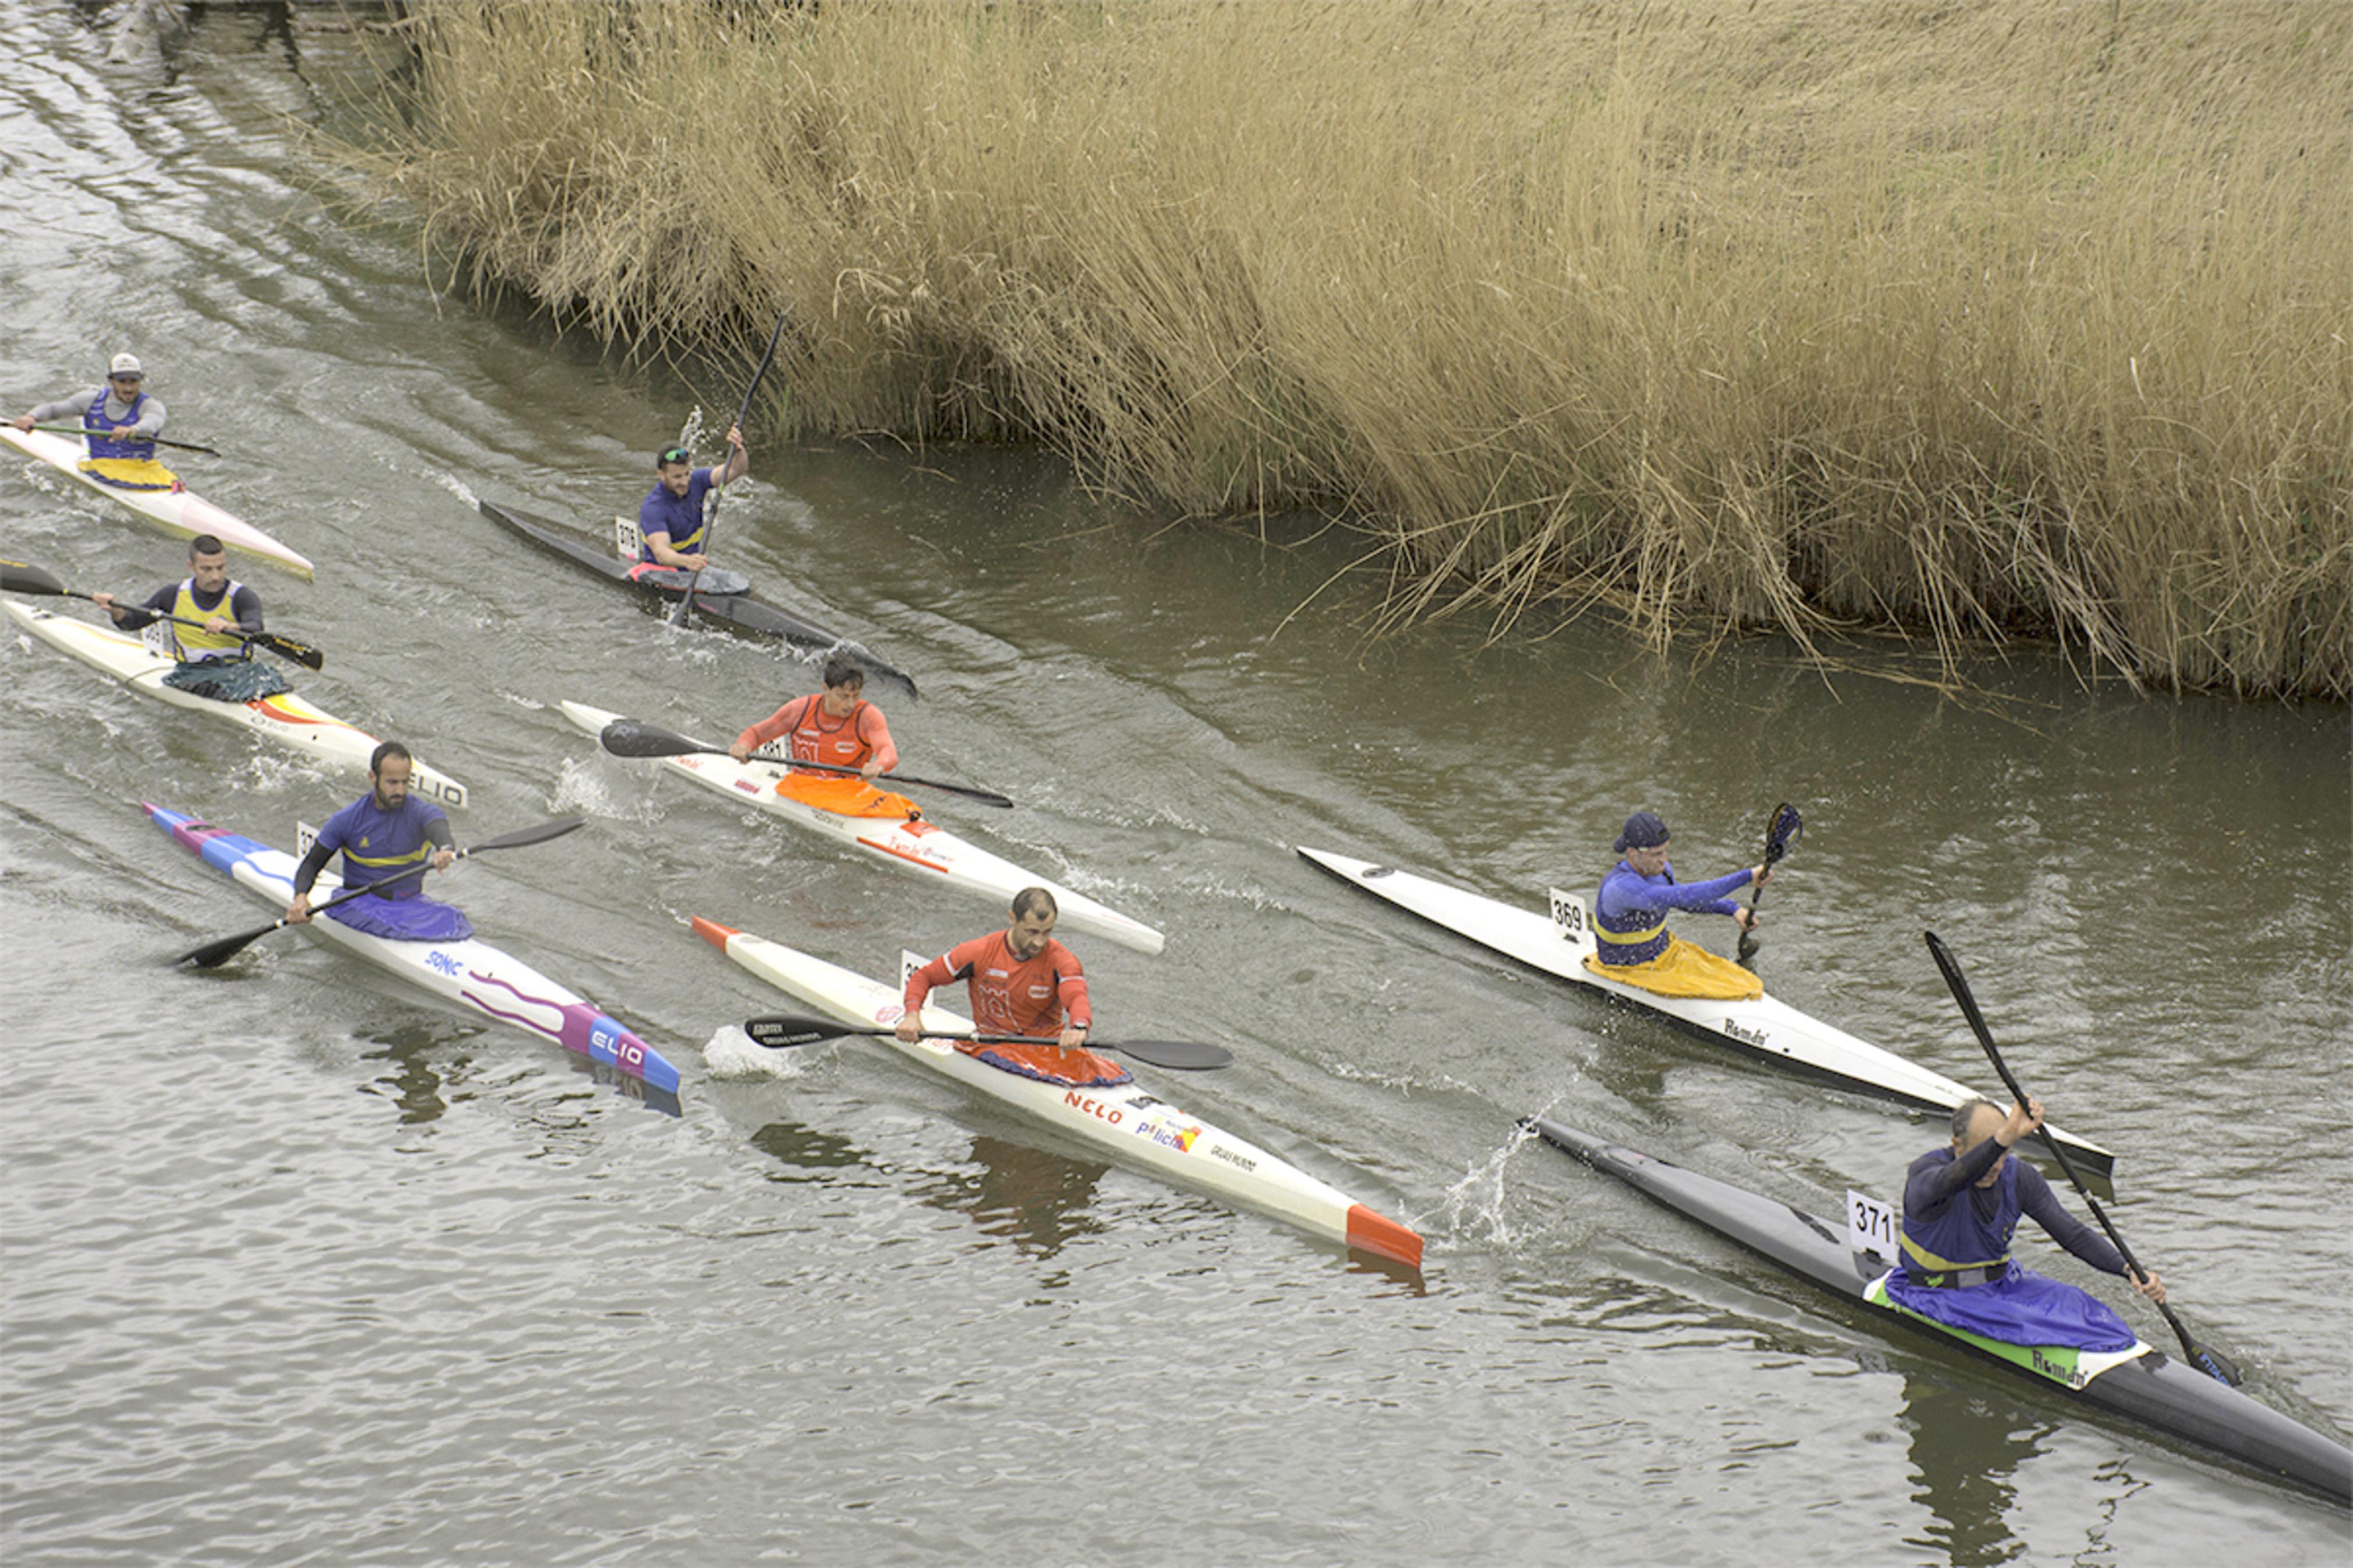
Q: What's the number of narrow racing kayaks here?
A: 8